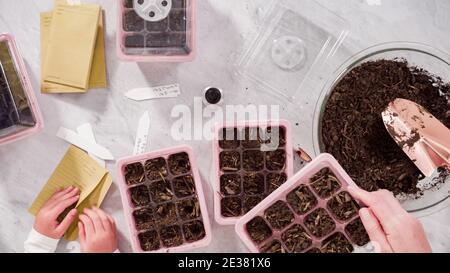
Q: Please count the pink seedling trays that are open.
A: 3